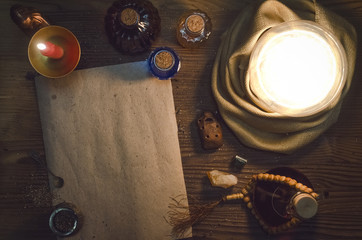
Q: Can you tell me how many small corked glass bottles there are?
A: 3